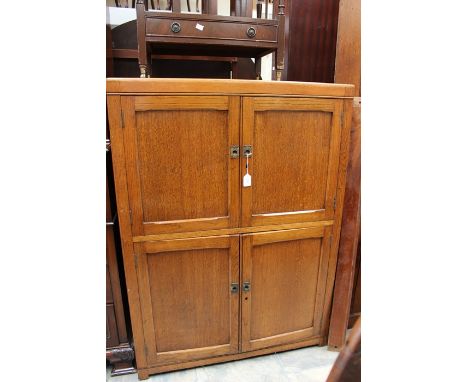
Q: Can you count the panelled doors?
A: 4